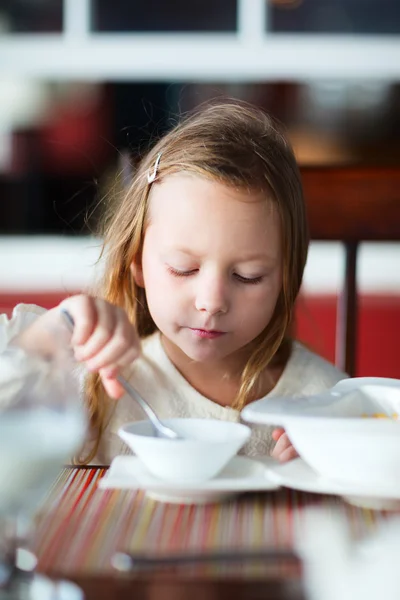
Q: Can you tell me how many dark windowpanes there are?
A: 3